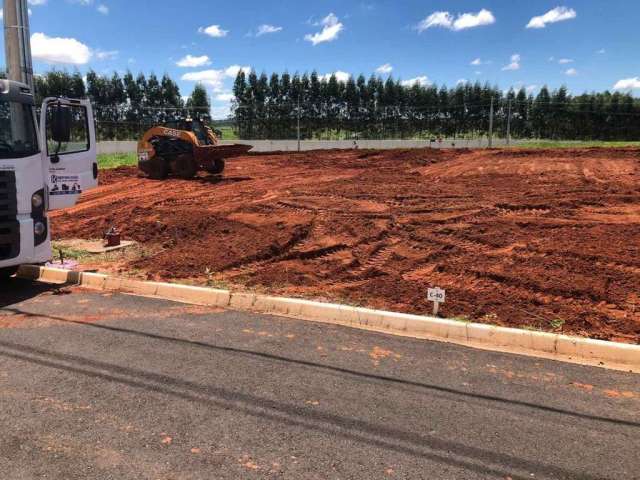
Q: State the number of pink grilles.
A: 0